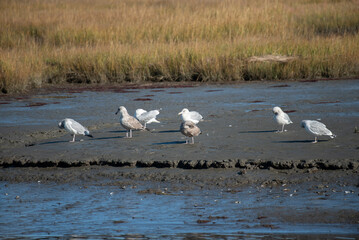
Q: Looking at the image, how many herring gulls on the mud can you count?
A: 7